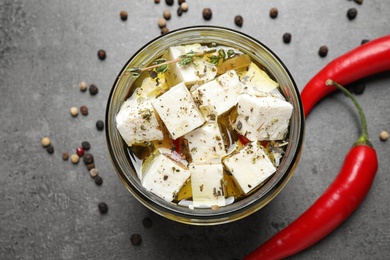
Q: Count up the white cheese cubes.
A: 9